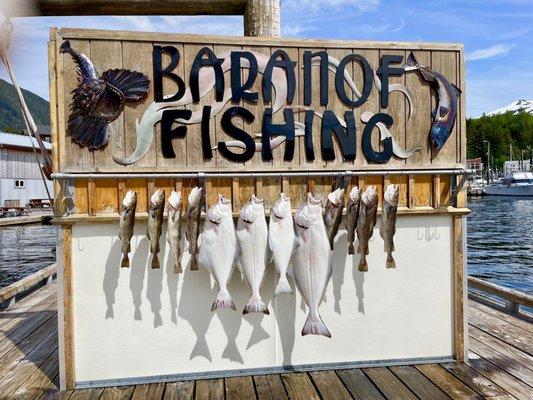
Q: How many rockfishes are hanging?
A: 8